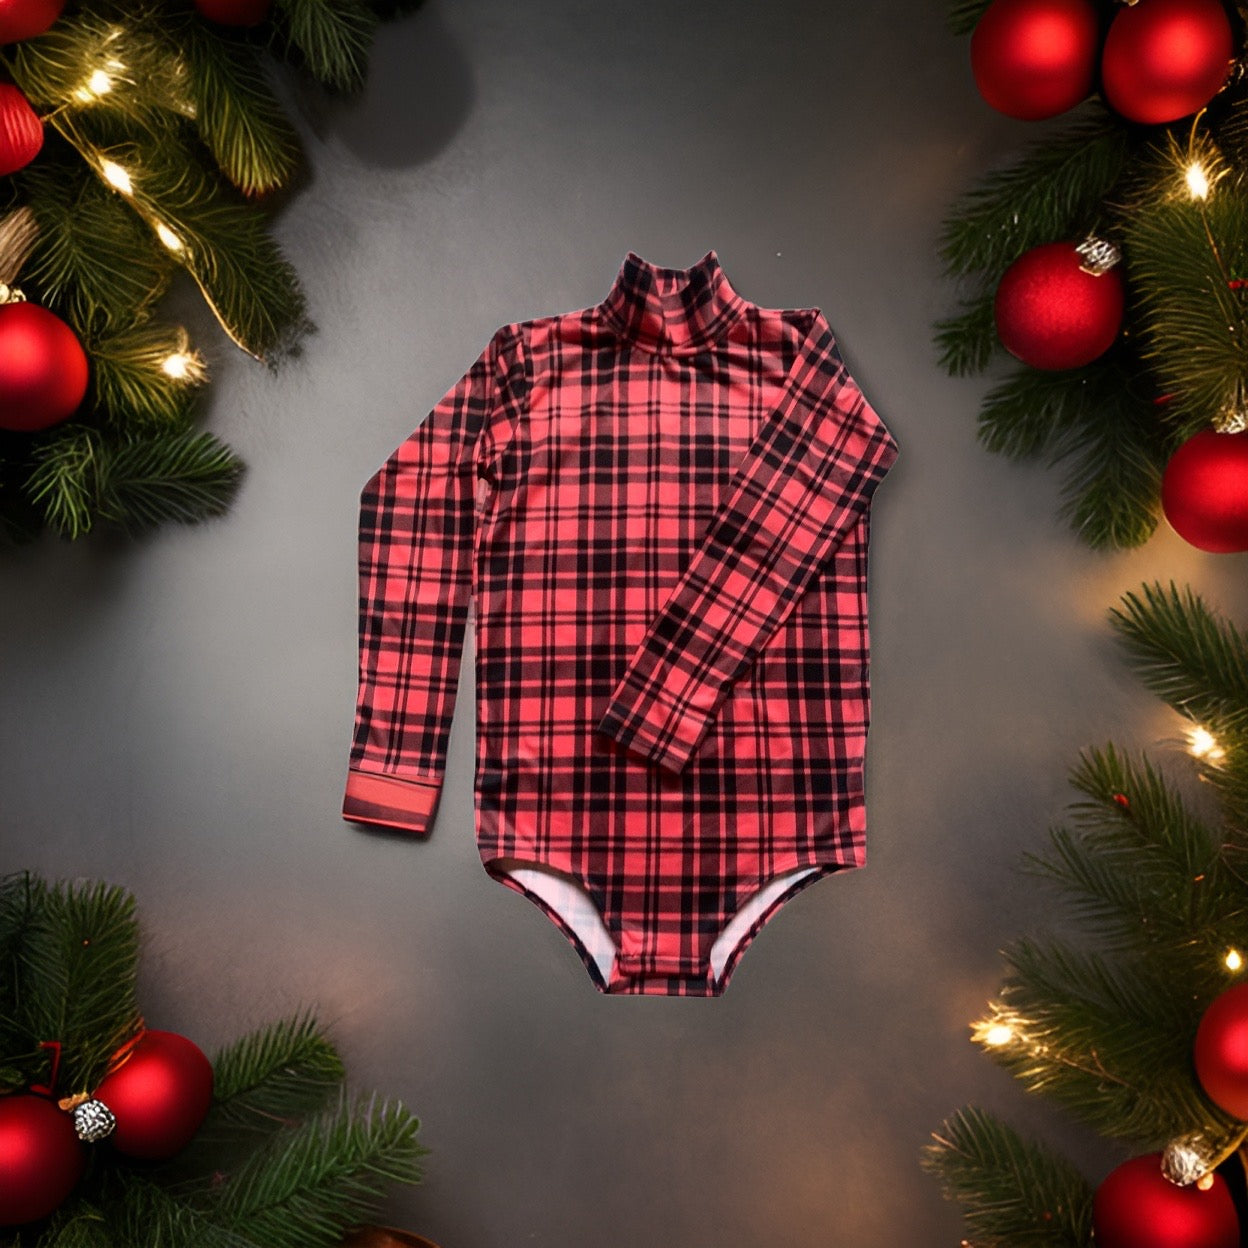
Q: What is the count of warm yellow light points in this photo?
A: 8